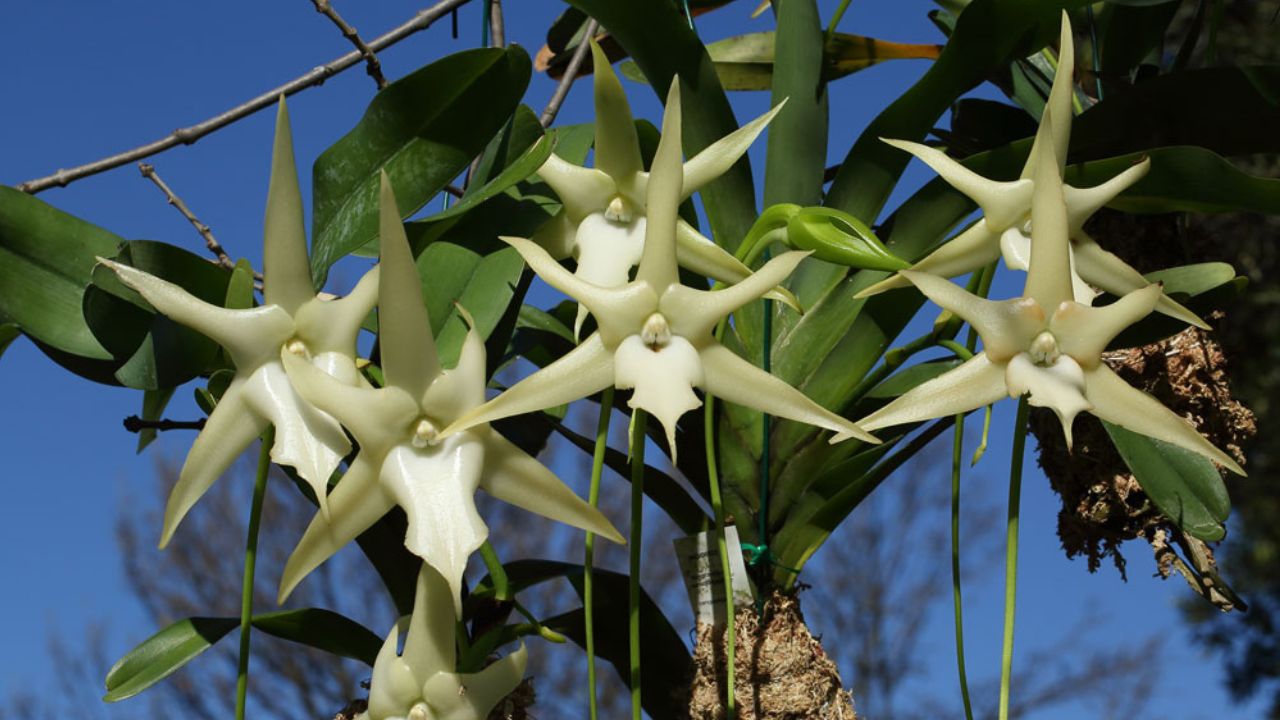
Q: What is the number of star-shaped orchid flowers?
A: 7